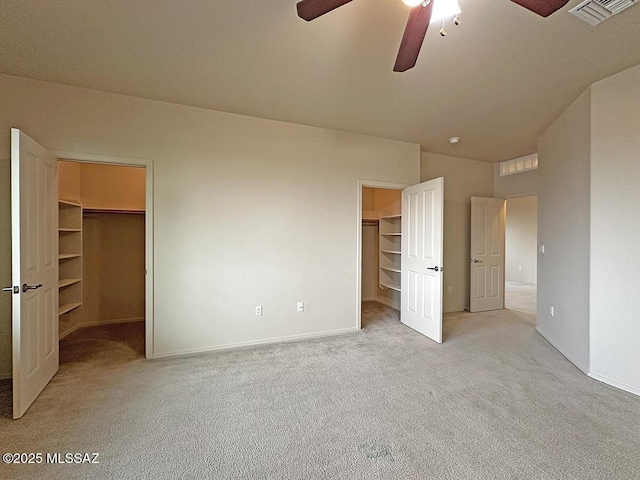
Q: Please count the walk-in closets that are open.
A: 2